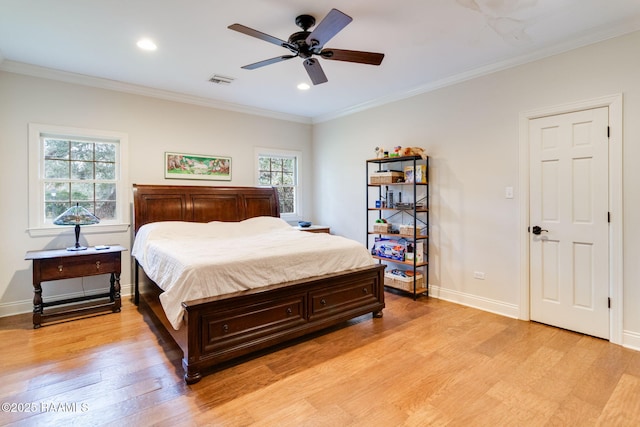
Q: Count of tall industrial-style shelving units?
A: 1